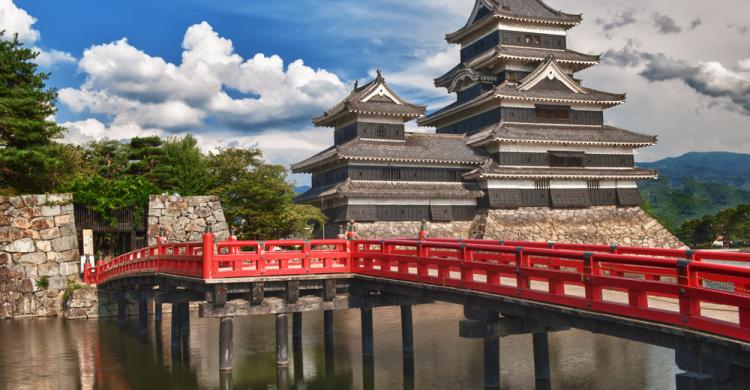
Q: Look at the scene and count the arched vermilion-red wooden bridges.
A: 1